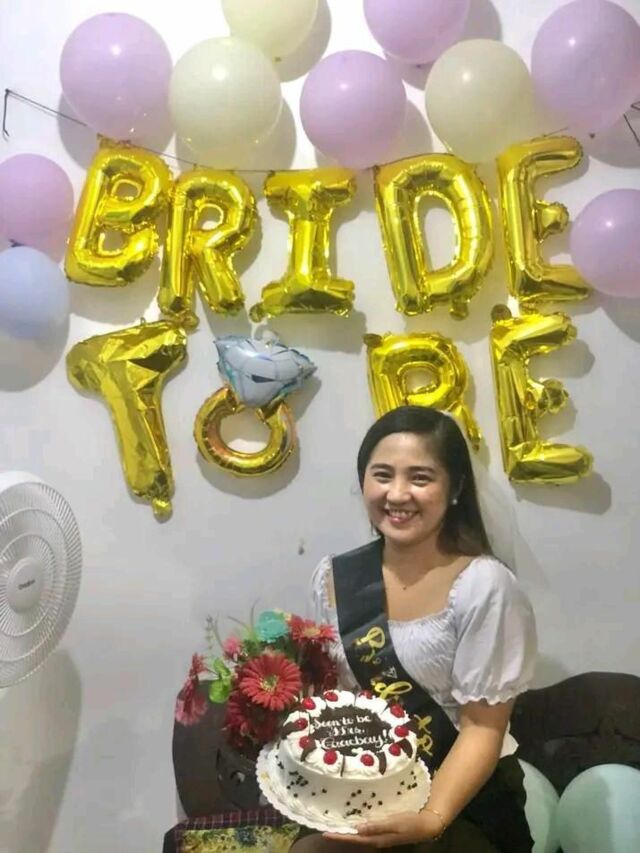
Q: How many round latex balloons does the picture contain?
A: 12